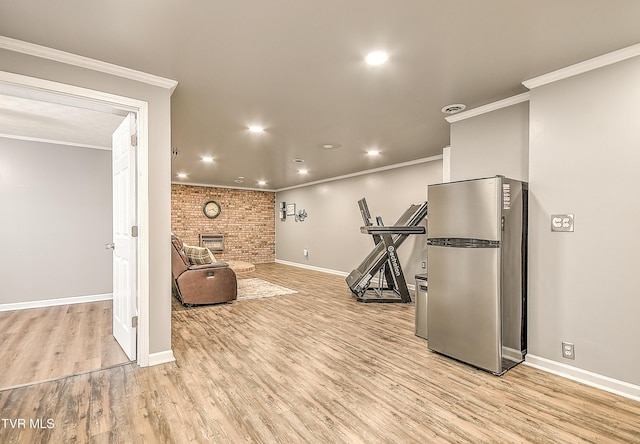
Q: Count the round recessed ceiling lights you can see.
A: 7